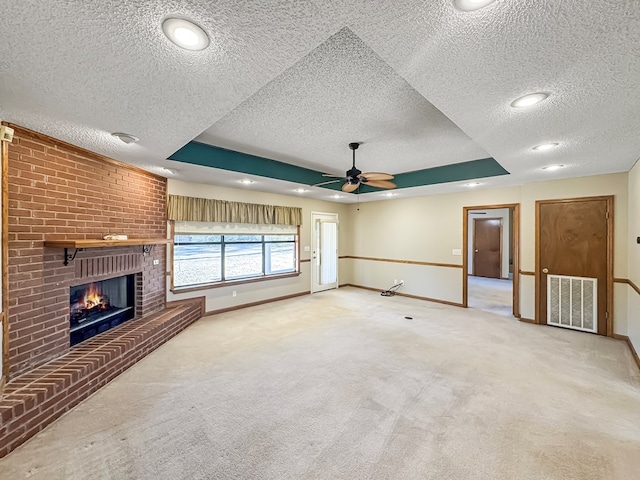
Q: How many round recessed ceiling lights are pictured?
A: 12